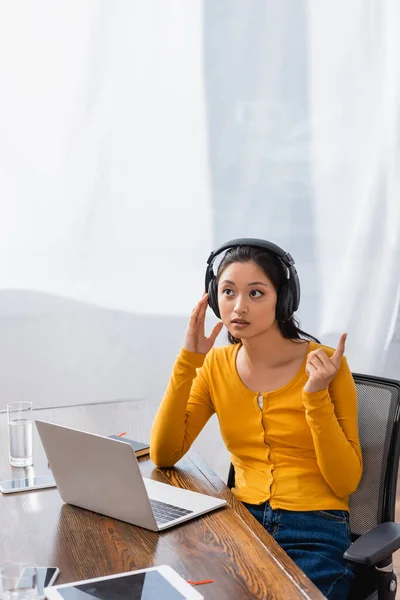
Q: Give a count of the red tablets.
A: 0